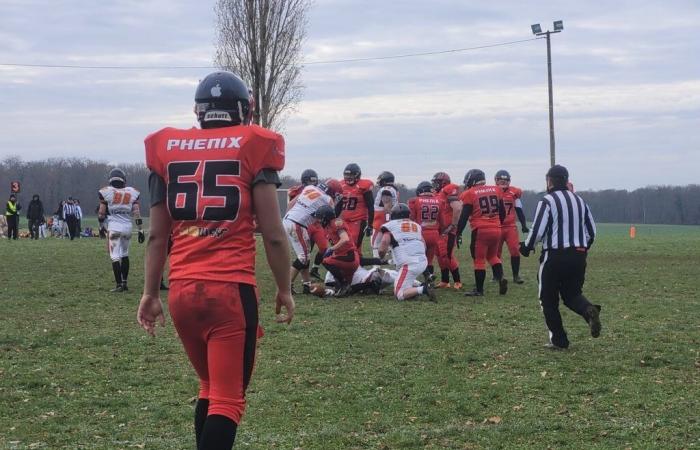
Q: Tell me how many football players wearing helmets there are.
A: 12